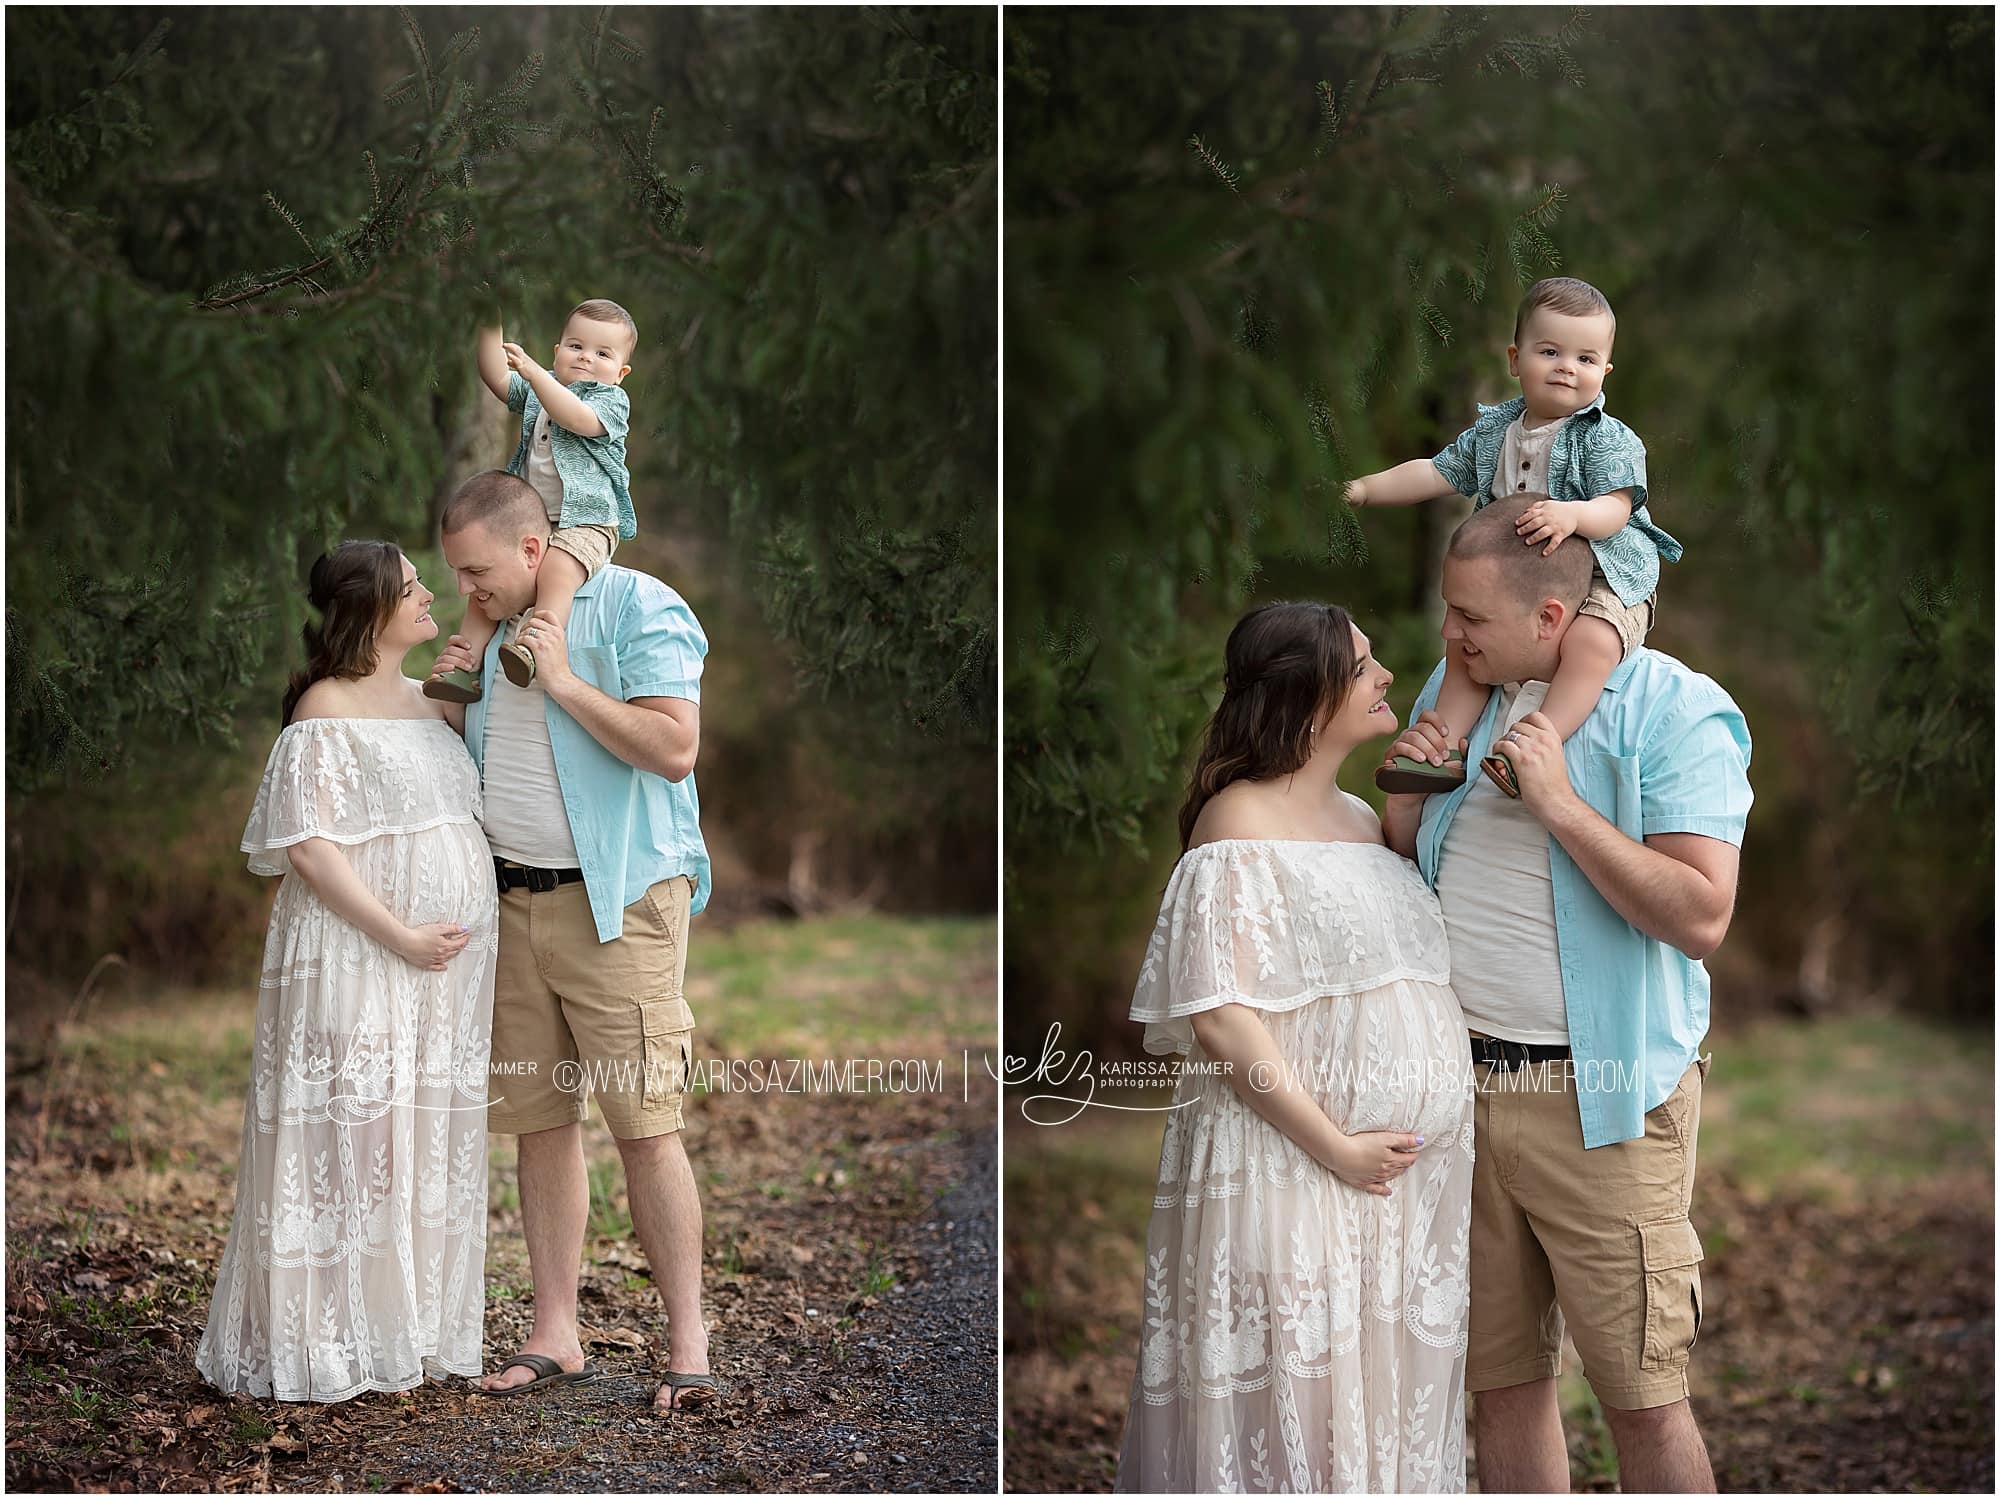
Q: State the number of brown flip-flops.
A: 2